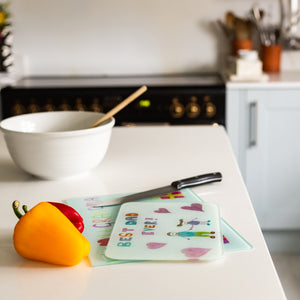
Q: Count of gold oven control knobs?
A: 9